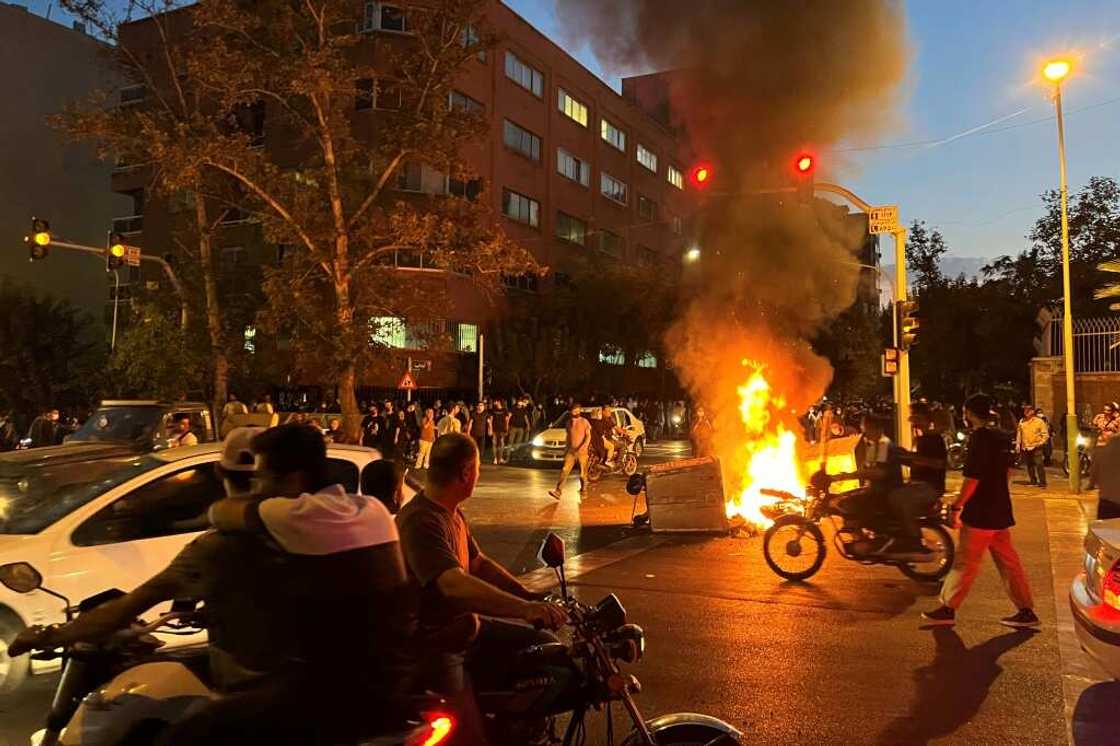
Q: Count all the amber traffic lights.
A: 2